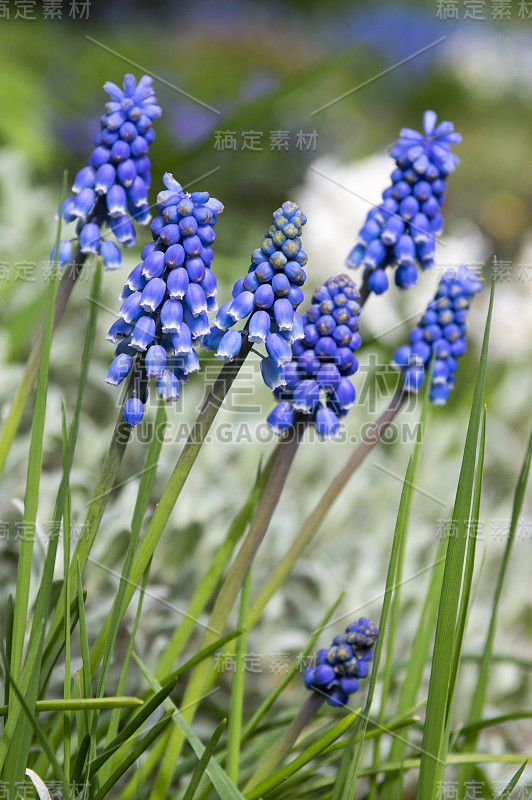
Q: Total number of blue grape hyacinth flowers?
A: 7